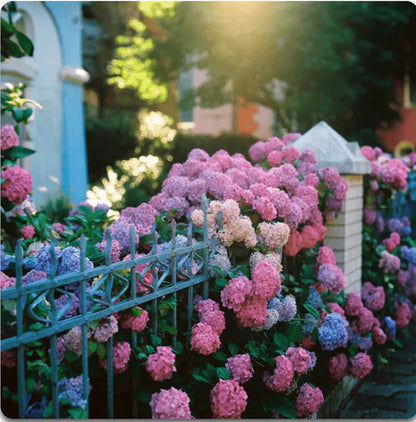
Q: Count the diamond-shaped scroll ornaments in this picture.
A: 4